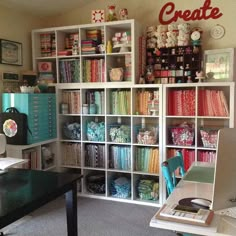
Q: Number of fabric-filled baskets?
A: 9